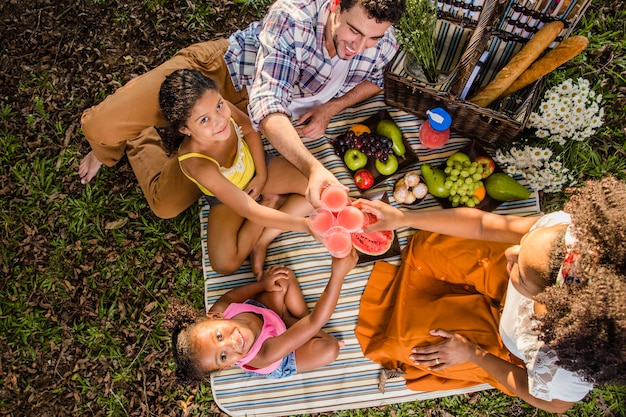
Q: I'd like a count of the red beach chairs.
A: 0